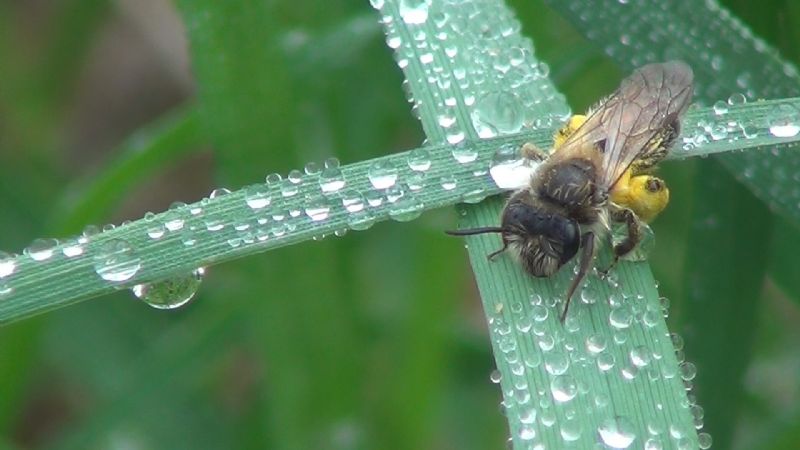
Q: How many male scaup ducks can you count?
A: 0